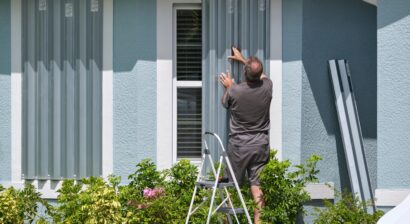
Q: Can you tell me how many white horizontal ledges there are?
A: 3